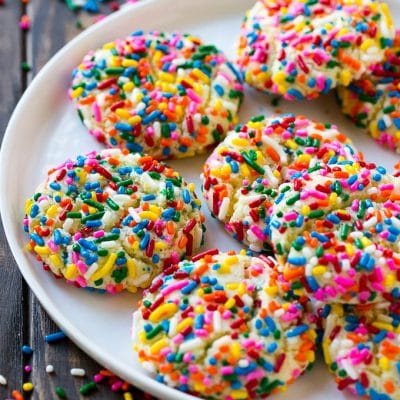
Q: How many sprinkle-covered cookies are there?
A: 8